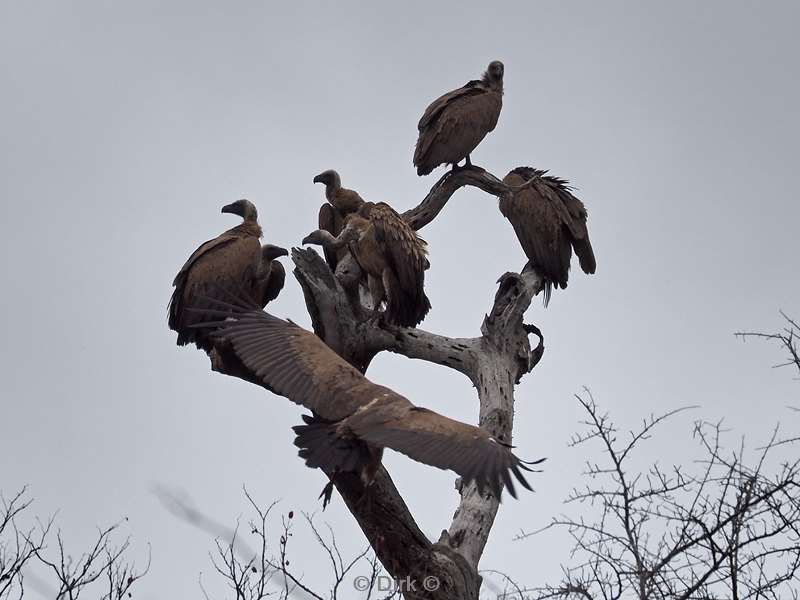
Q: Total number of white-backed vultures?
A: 7